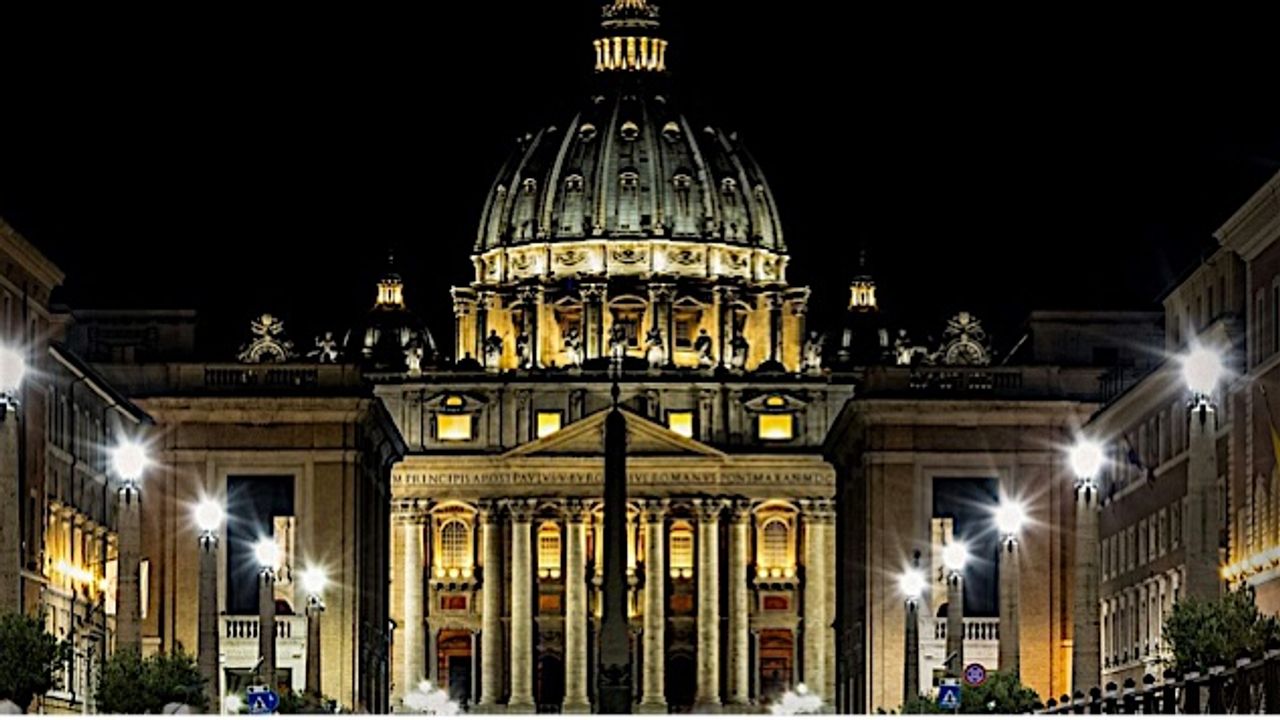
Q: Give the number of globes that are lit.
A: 10